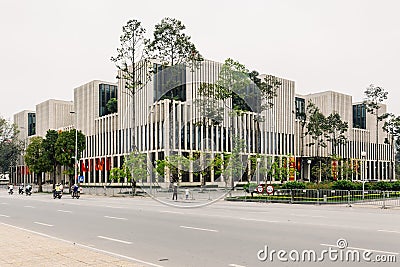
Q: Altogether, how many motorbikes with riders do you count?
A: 5